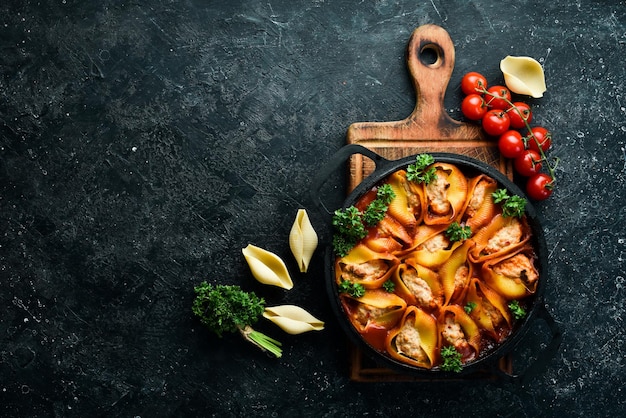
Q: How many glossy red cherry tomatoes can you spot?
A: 9